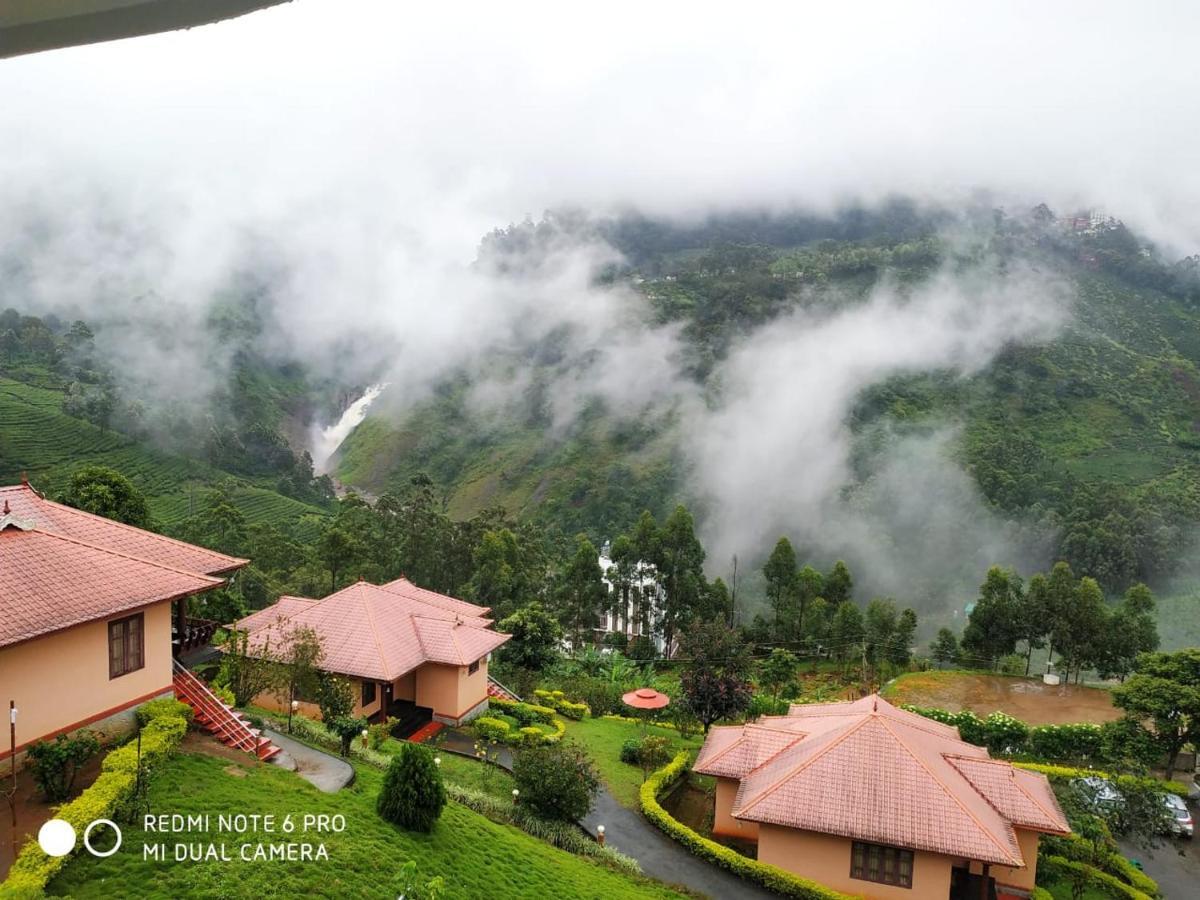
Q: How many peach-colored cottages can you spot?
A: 3